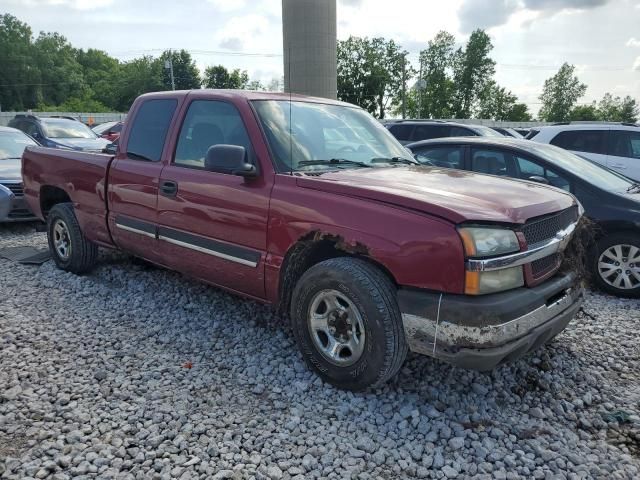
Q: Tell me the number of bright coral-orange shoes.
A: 0